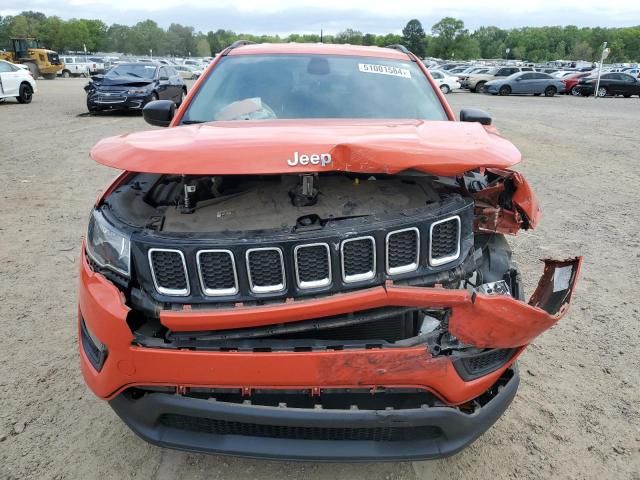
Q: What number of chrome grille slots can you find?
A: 7